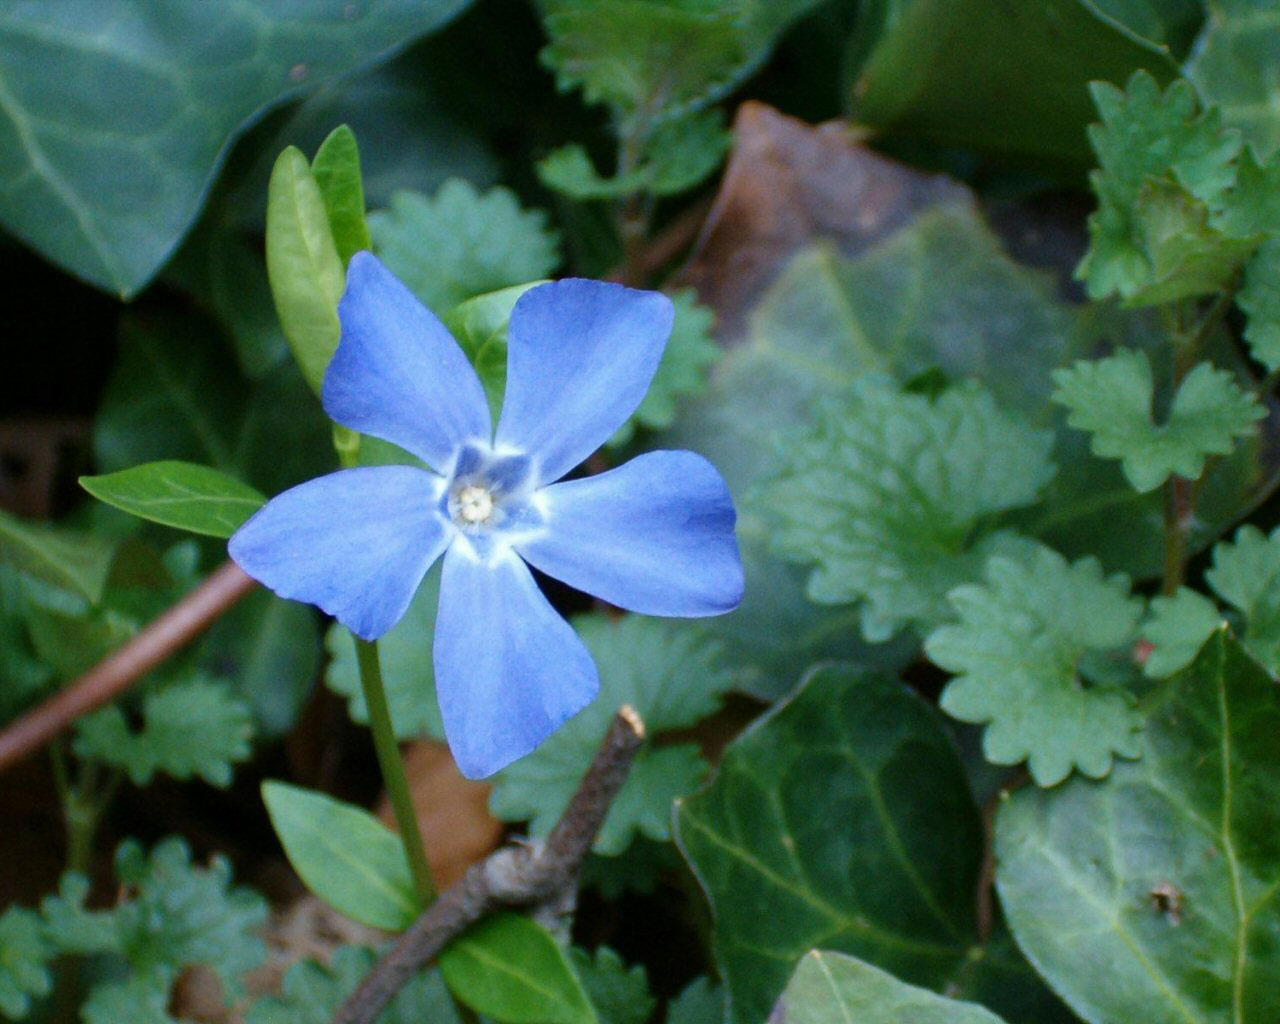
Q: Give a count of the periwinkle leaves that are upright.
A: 2